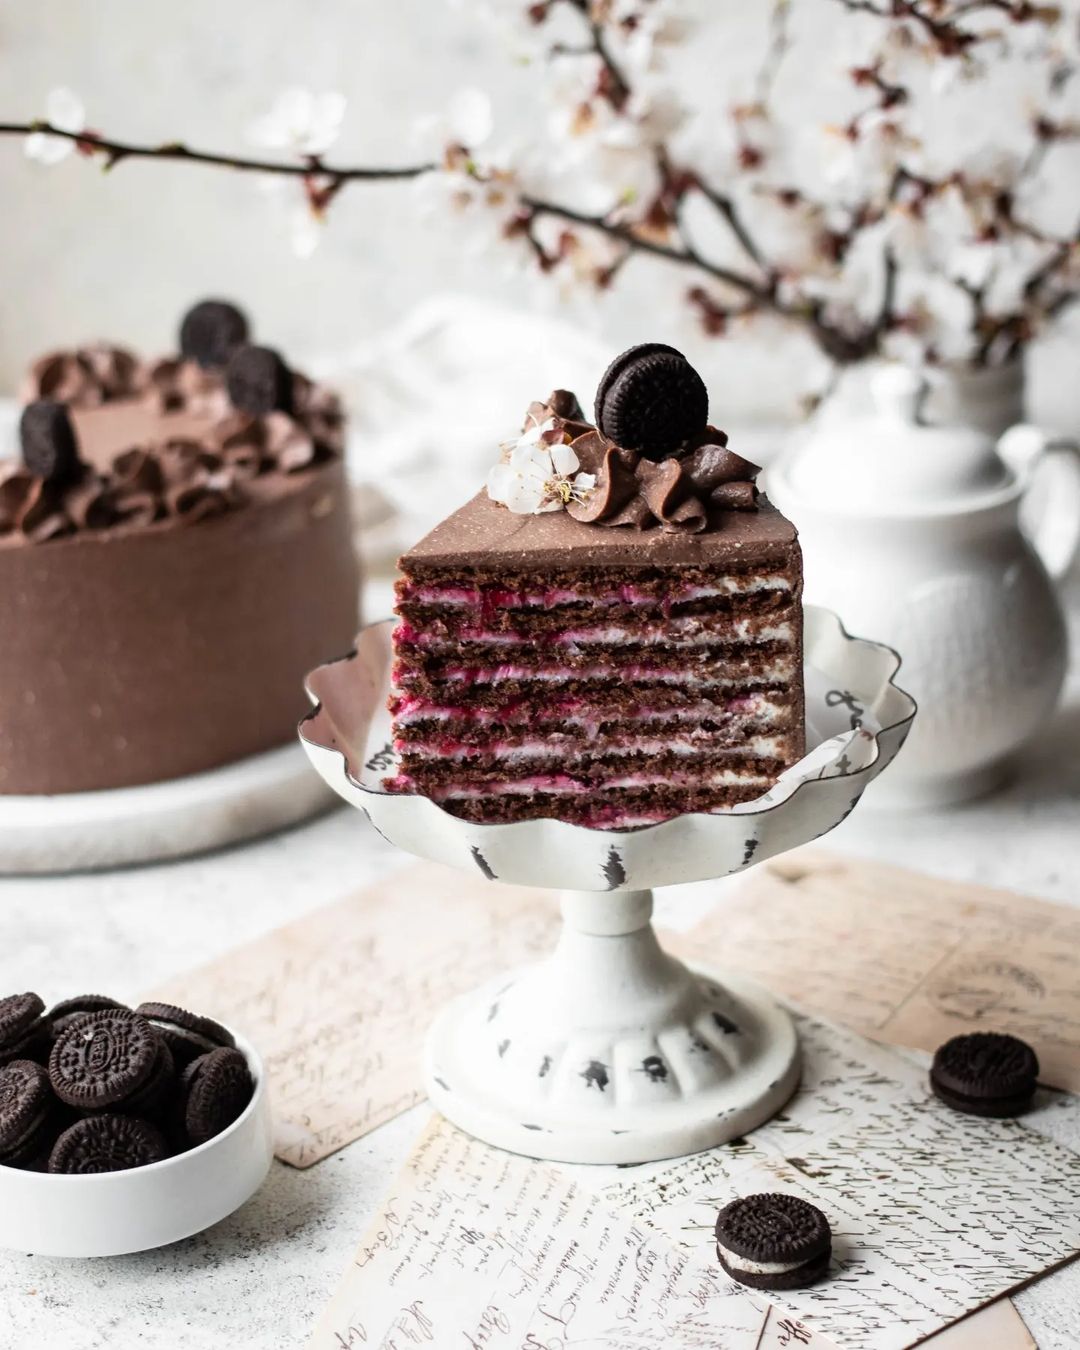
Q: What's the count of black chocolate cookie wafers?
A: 13